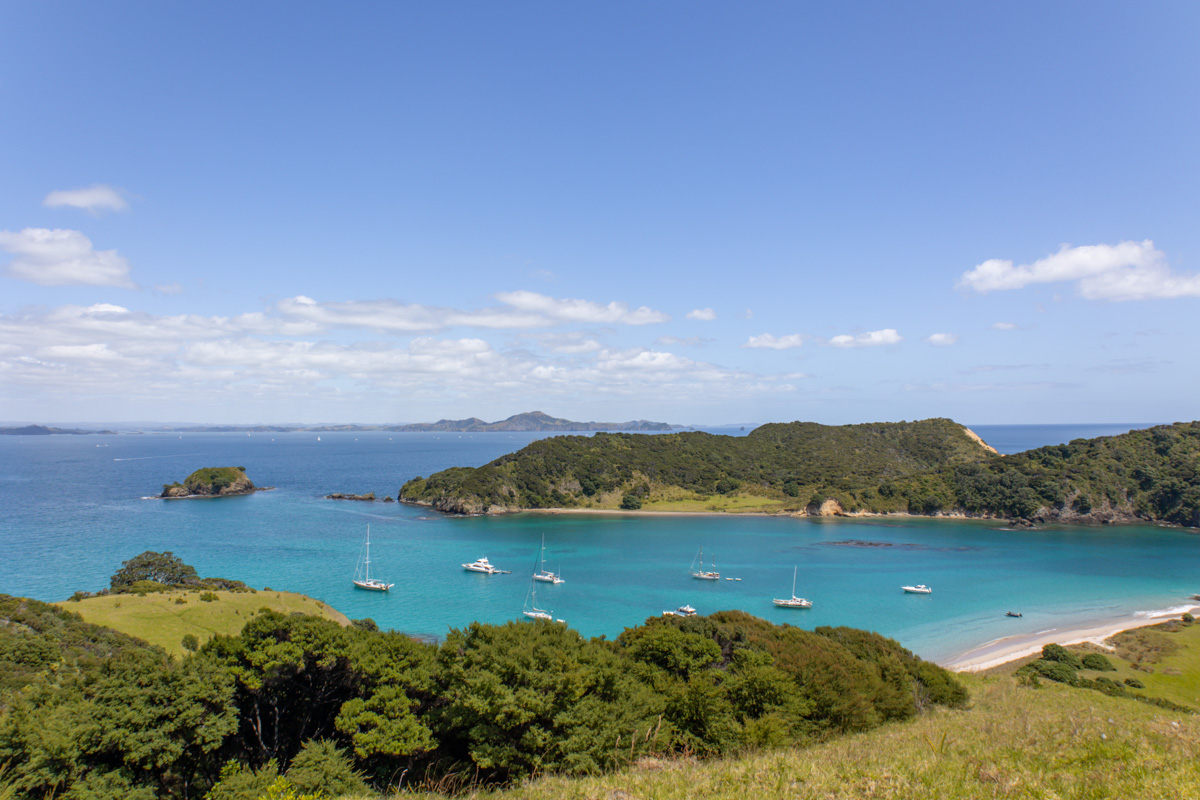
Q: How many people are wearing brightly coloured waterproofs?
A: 0